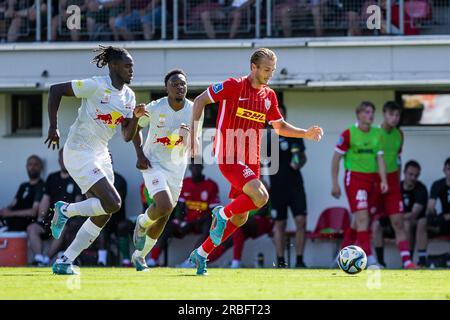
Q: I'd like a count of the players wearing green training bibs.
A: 2